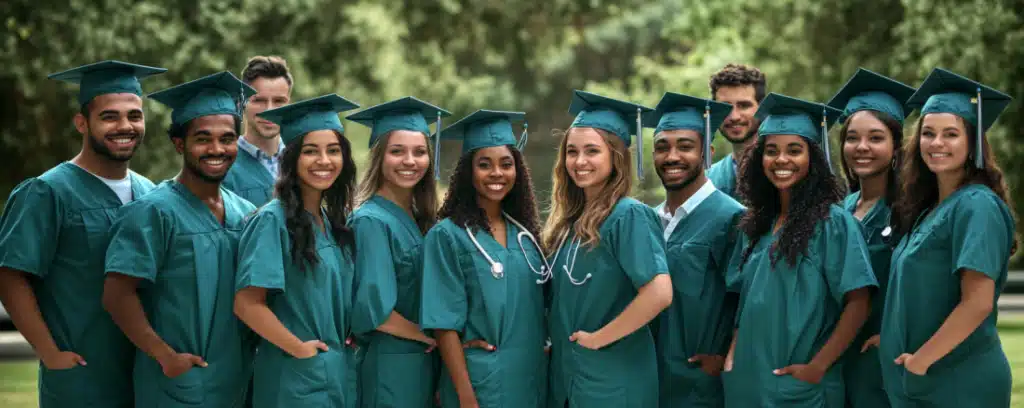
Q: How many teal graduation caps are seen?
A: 10